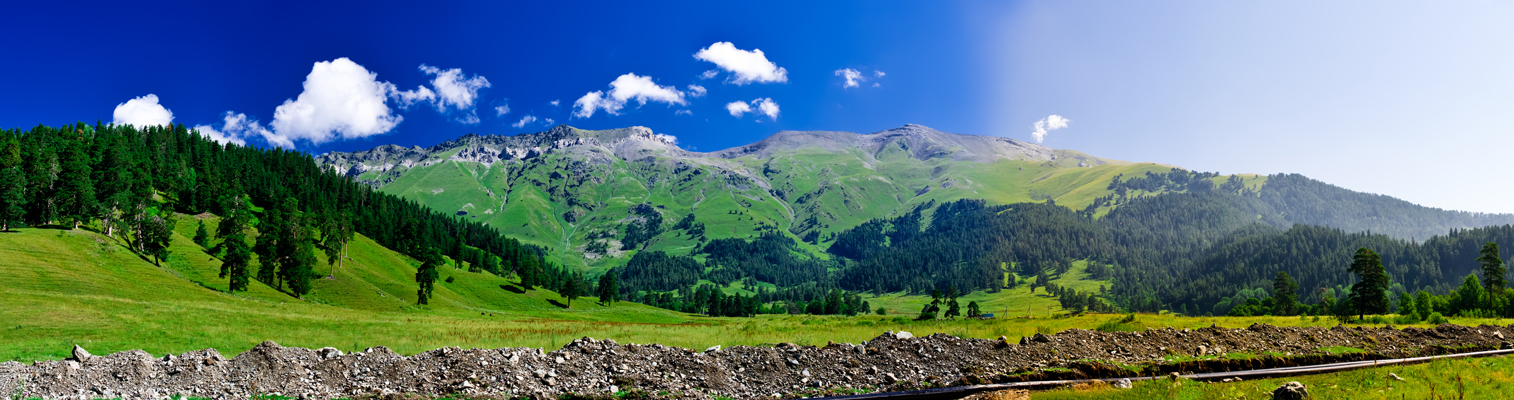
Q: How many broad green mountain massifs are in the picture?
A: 1